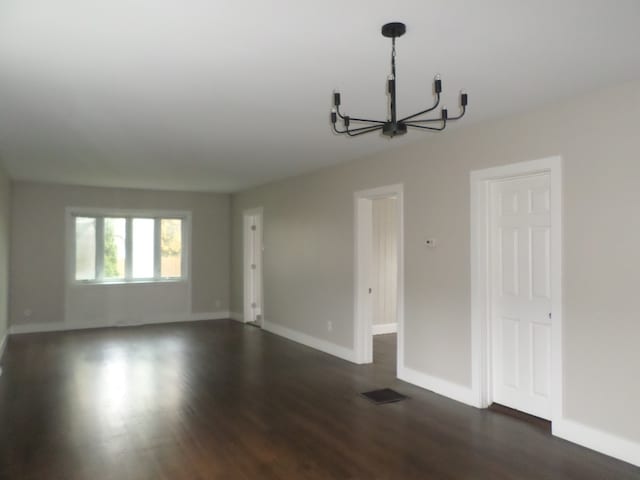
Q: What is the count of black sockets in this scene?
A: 7